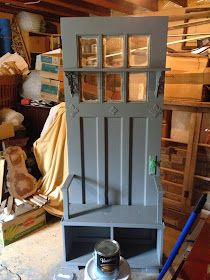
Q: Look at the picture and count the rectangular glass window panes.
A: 6